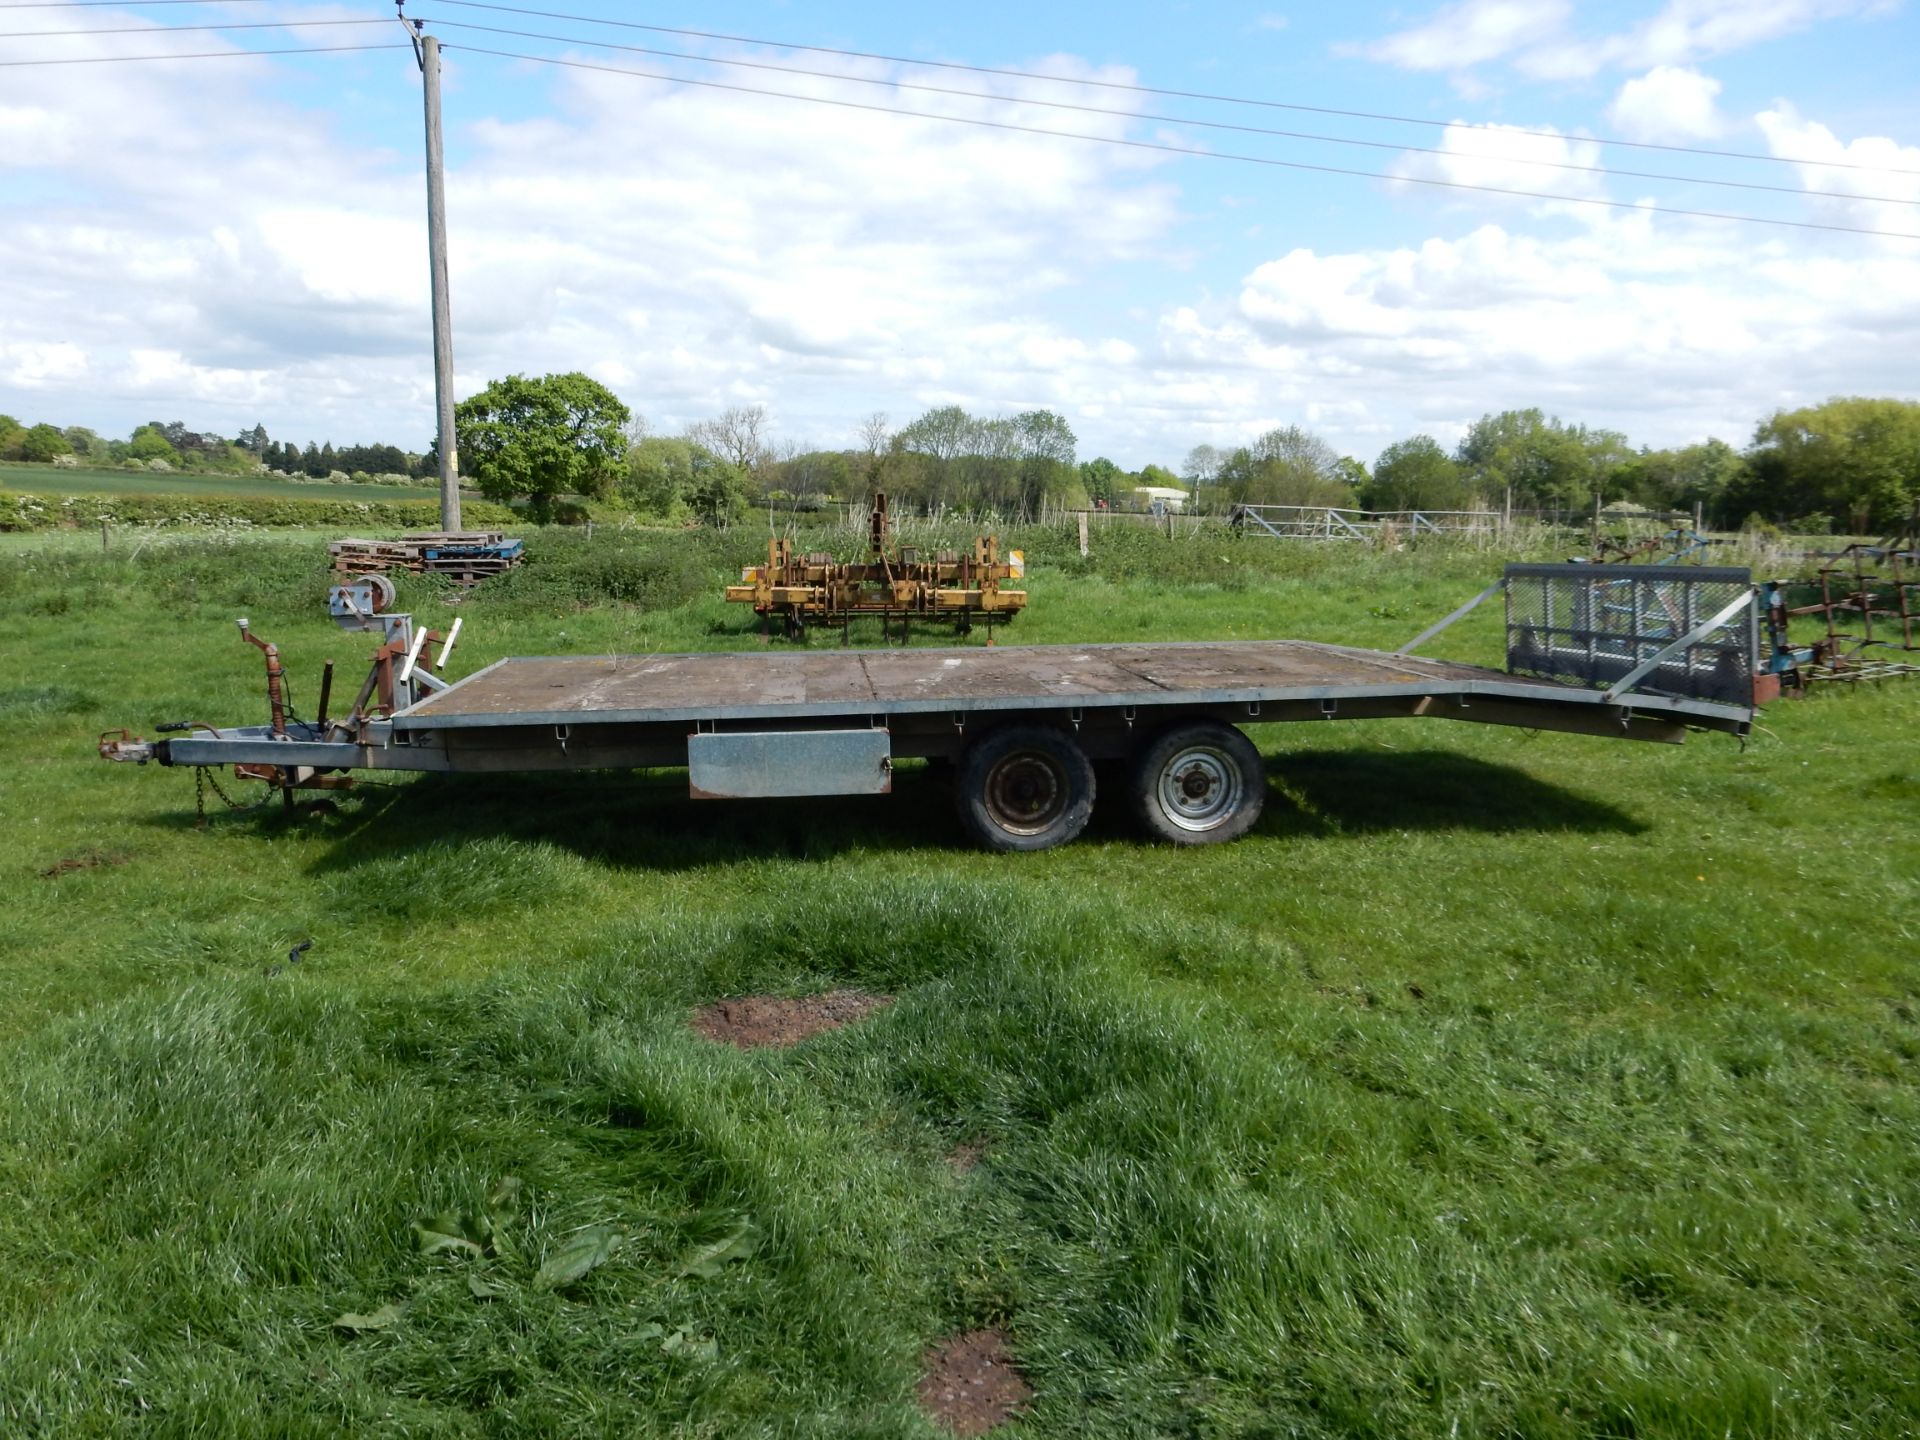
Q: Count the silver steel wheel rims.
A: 1